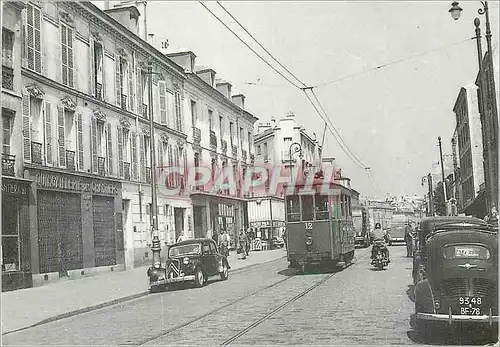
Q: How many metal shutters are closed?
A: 2